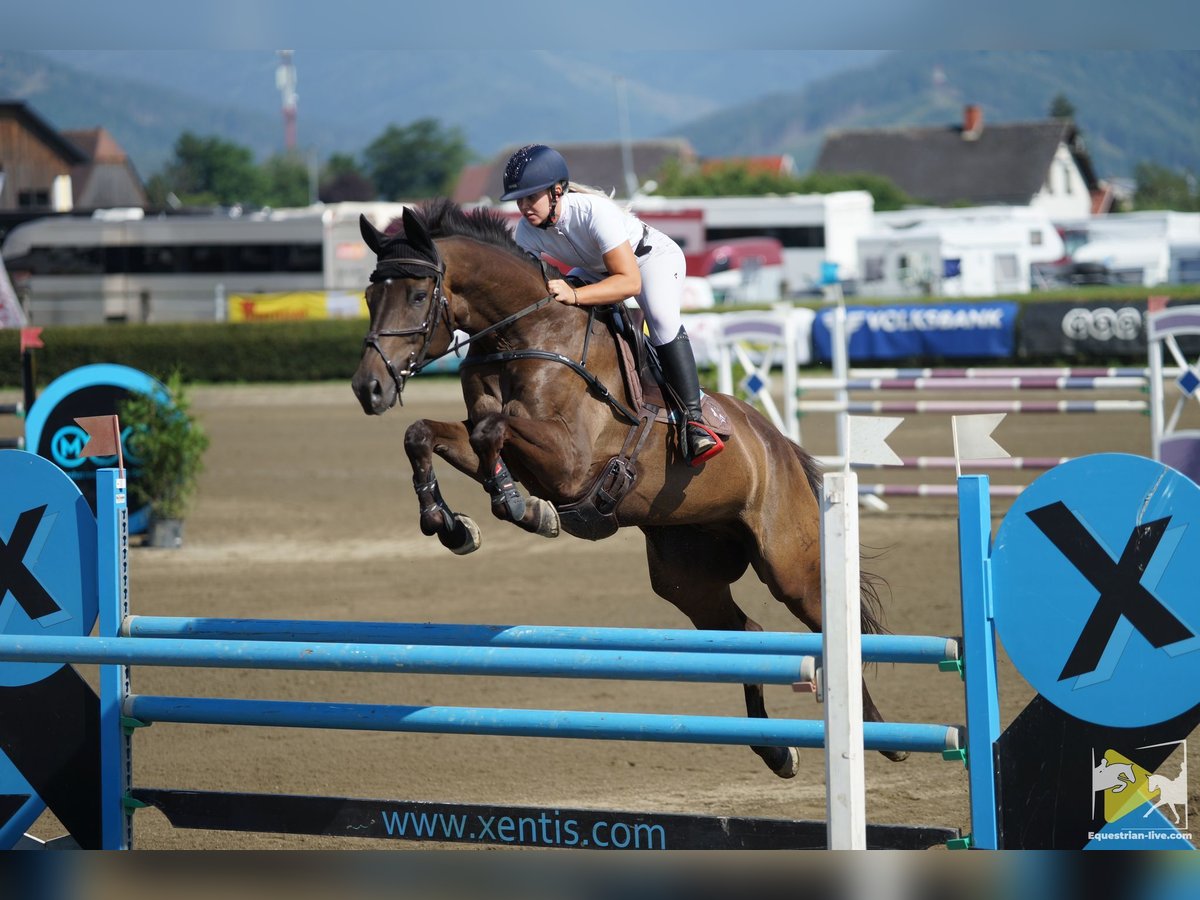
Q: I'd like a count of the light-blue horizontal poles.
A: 3